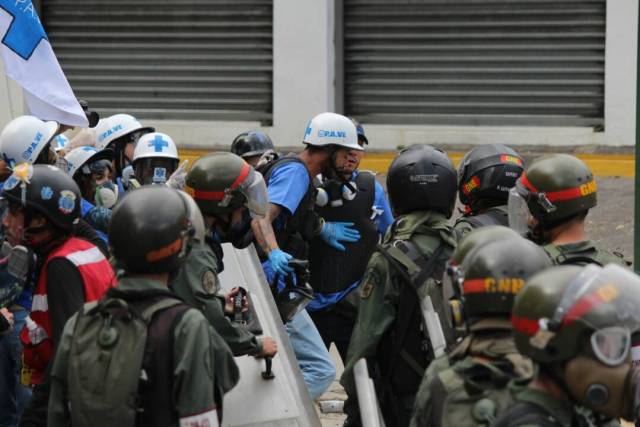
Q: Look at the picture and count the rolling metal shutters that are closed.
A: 2